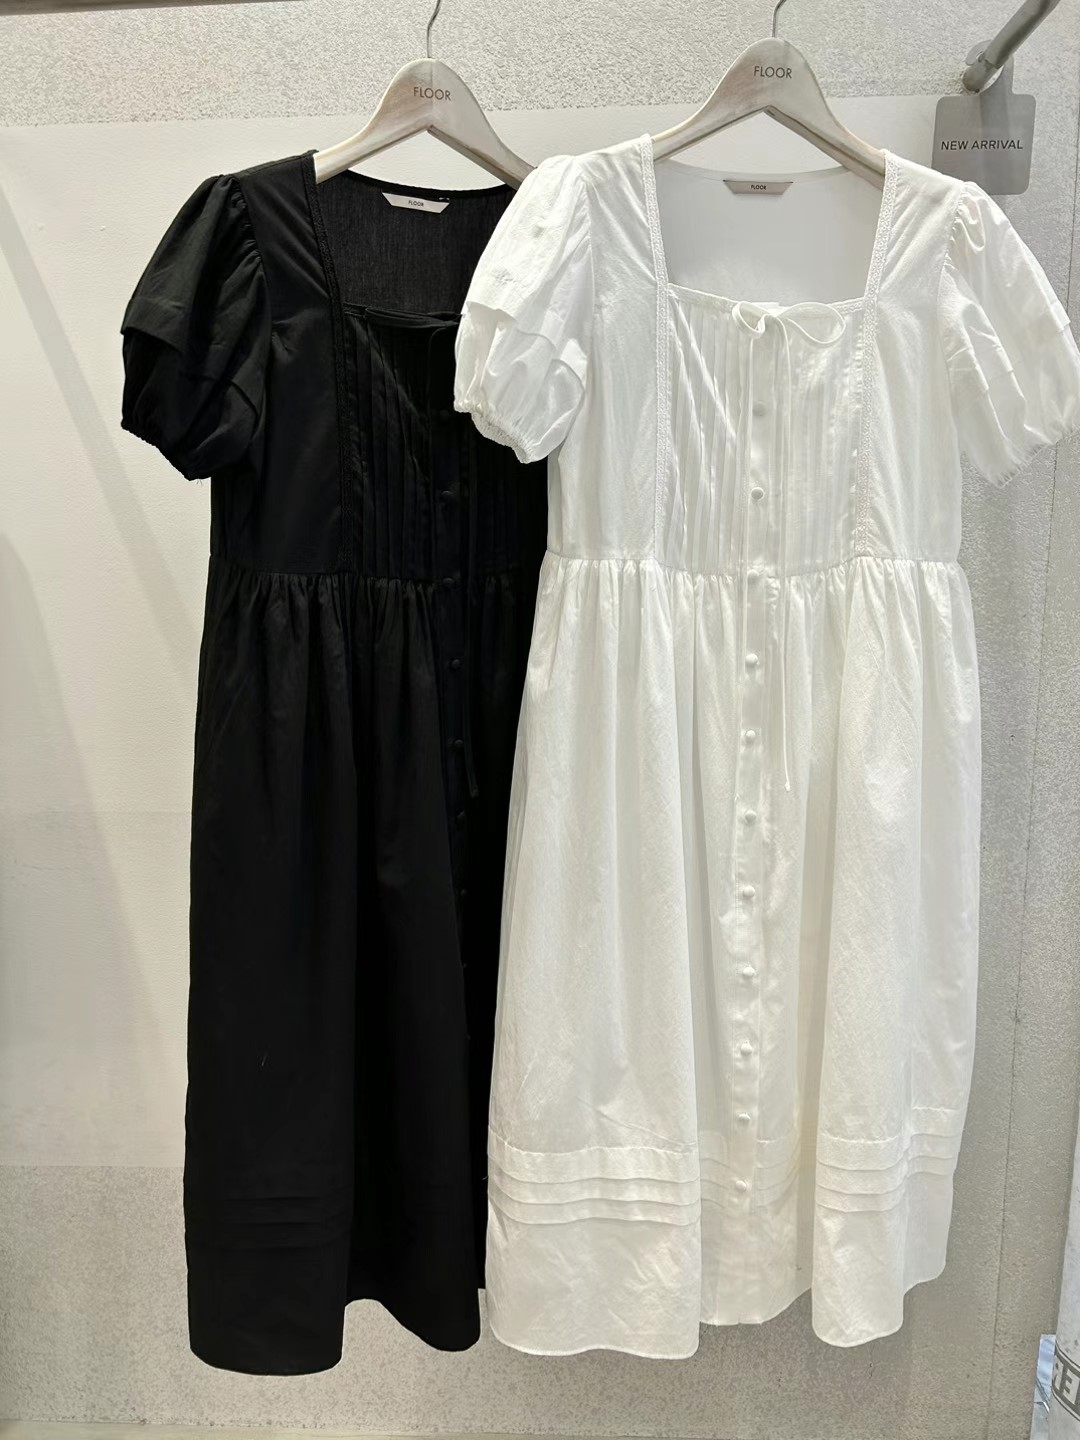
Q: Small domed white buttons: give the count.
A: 11